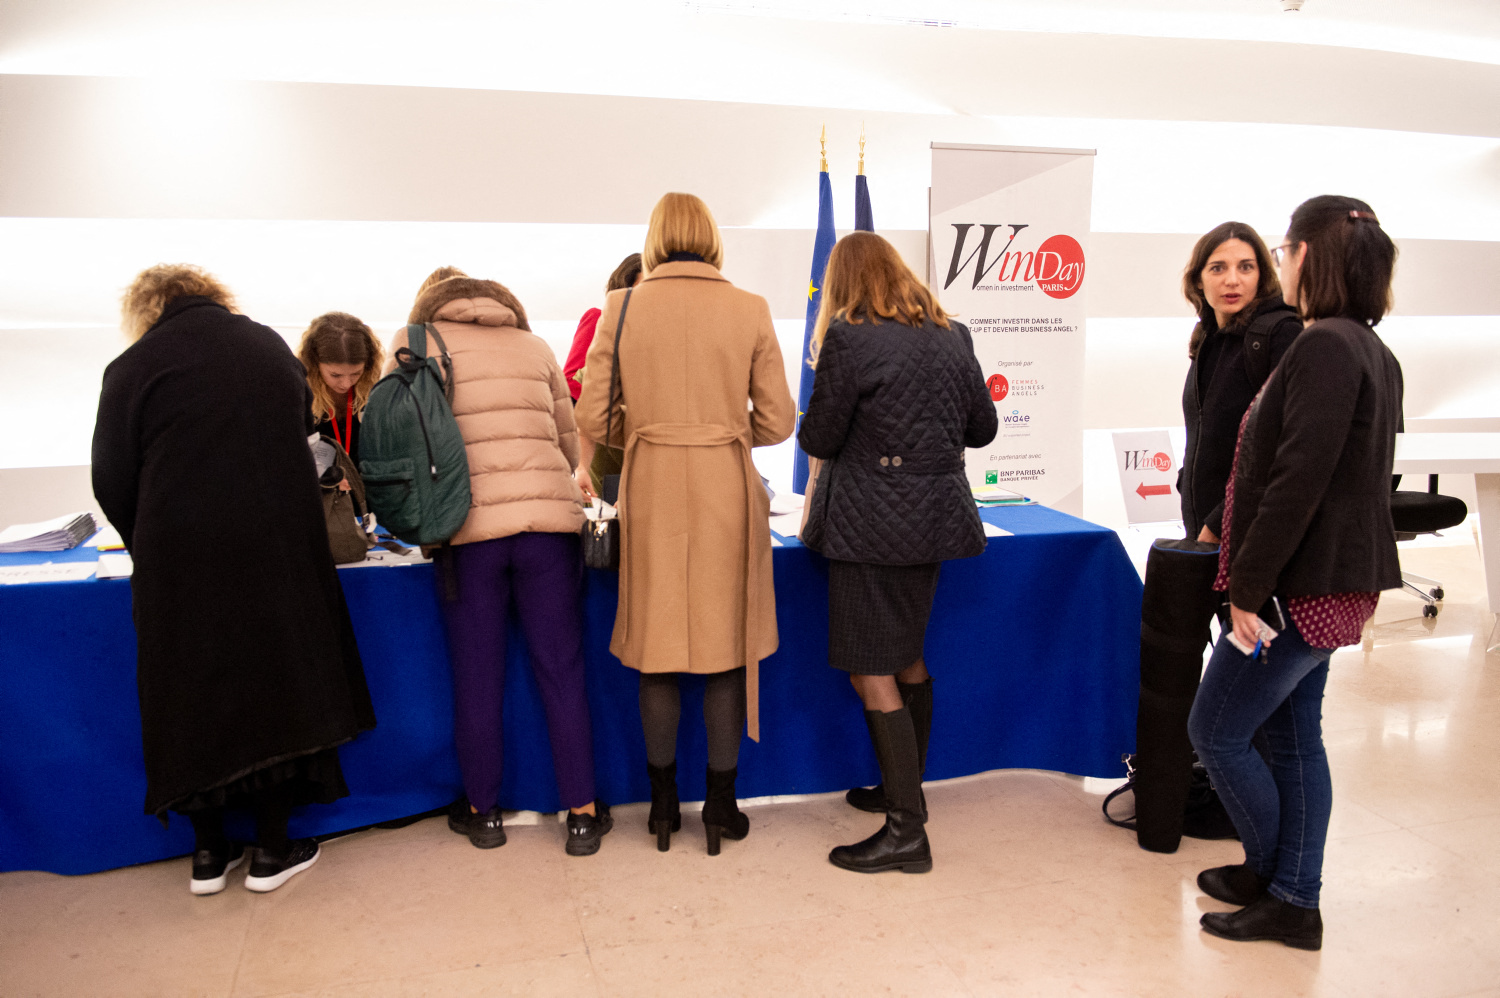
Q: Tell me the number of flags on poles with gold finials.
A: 2